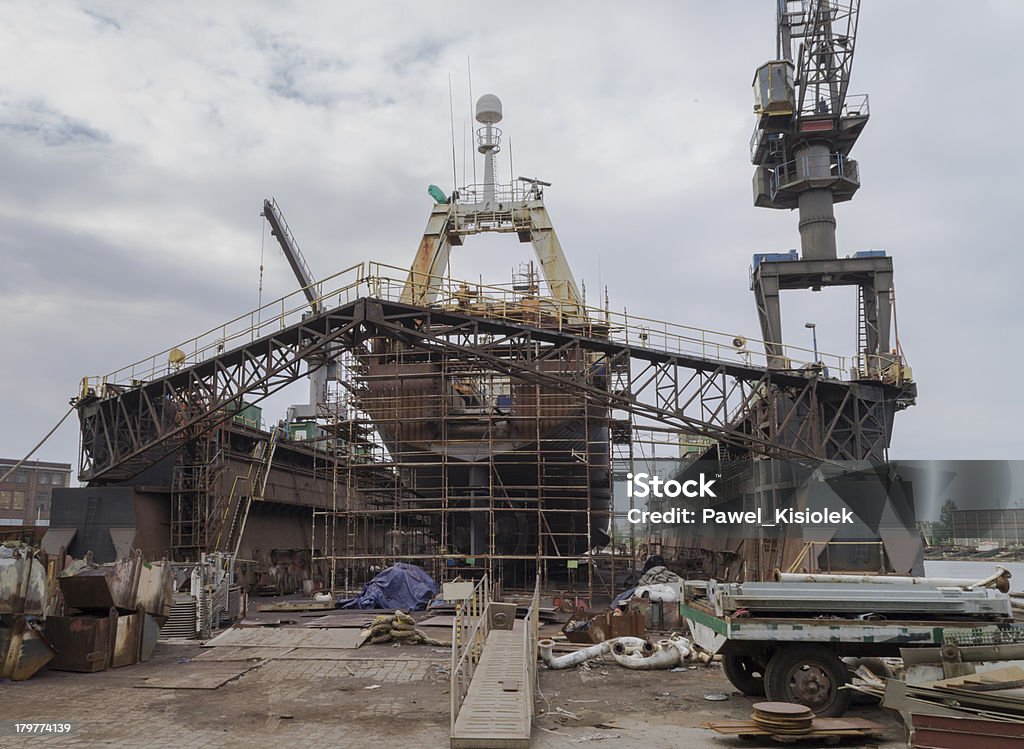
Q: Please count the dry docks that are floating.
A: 1